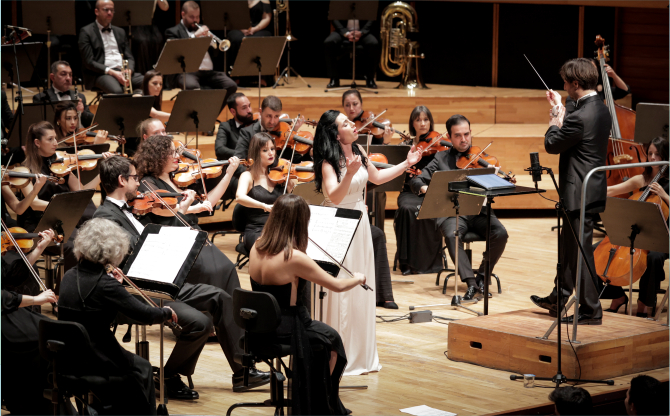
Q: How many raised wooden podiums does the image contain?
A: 1